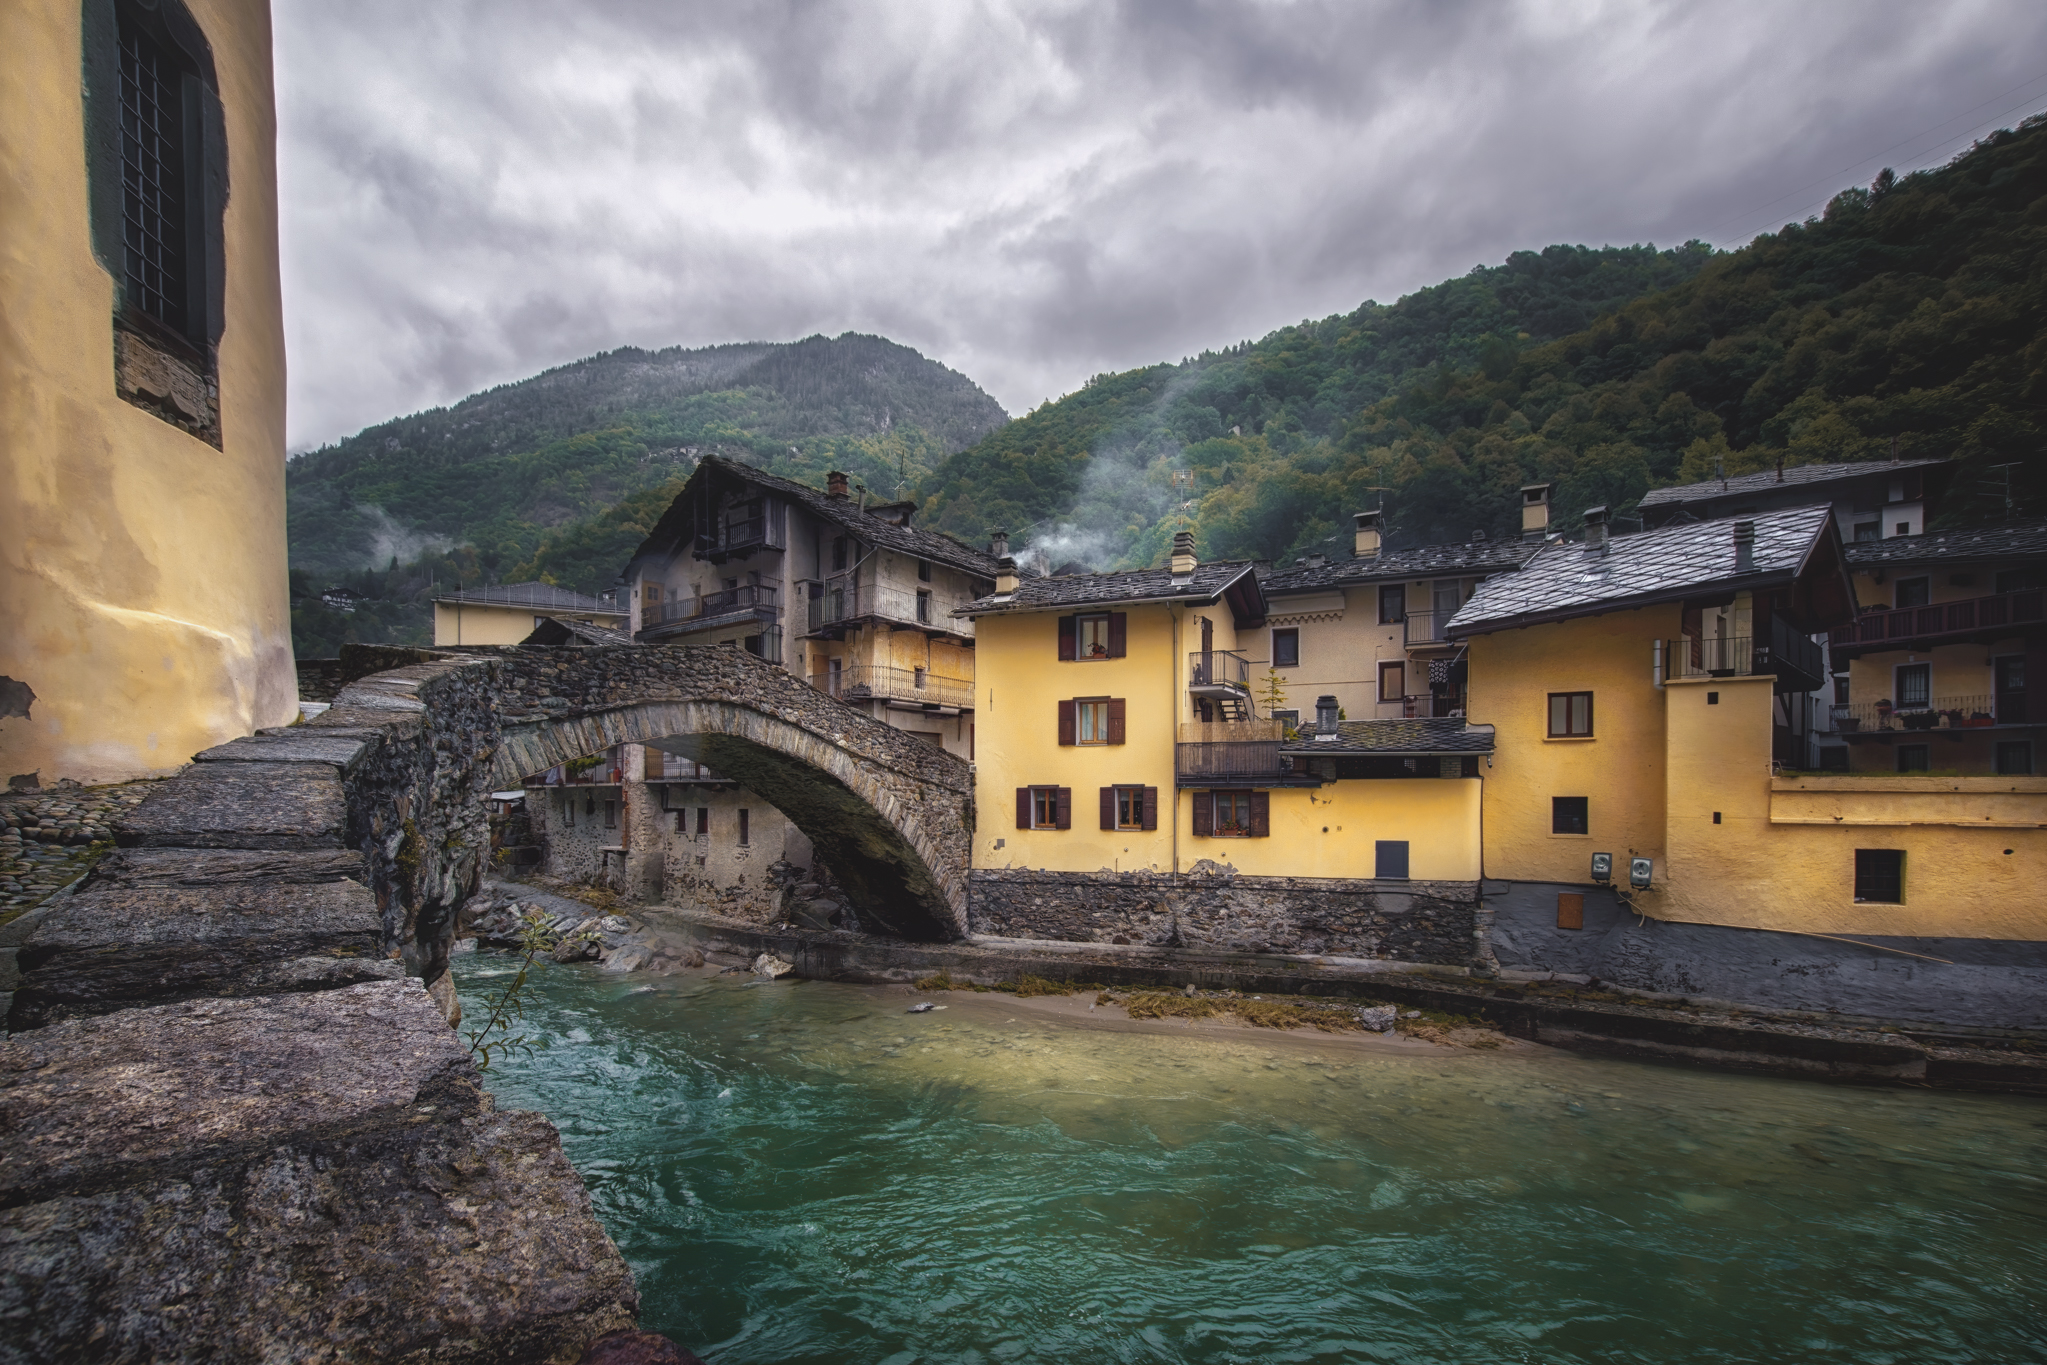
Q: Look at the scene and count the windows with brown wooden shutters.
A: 5